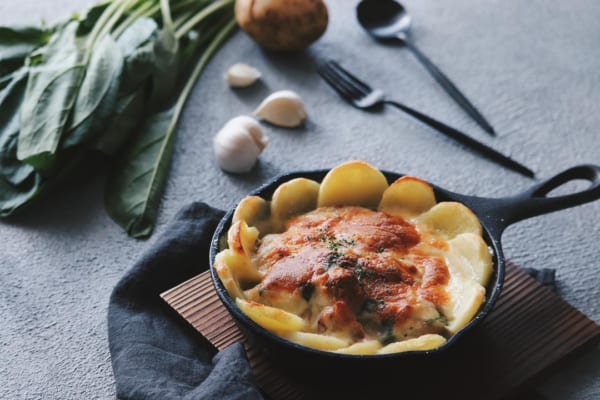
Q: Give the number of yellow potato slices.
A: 13